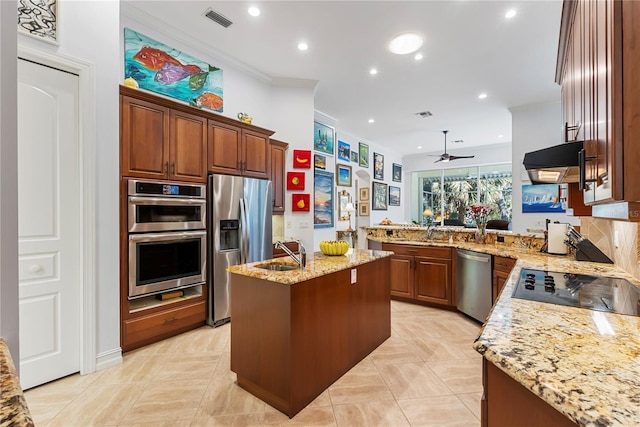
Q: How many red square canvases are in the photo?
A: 3